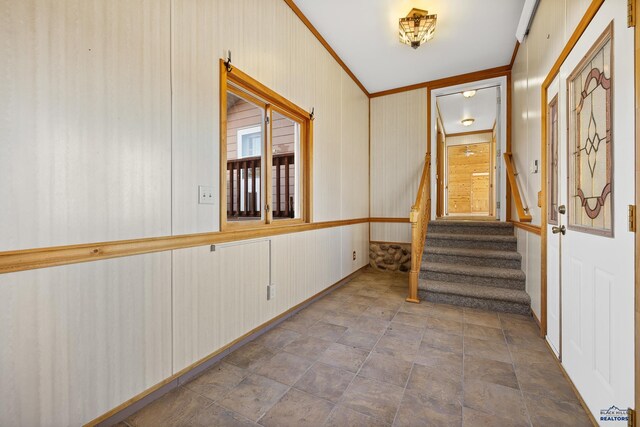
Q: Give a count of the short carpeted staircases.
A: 1